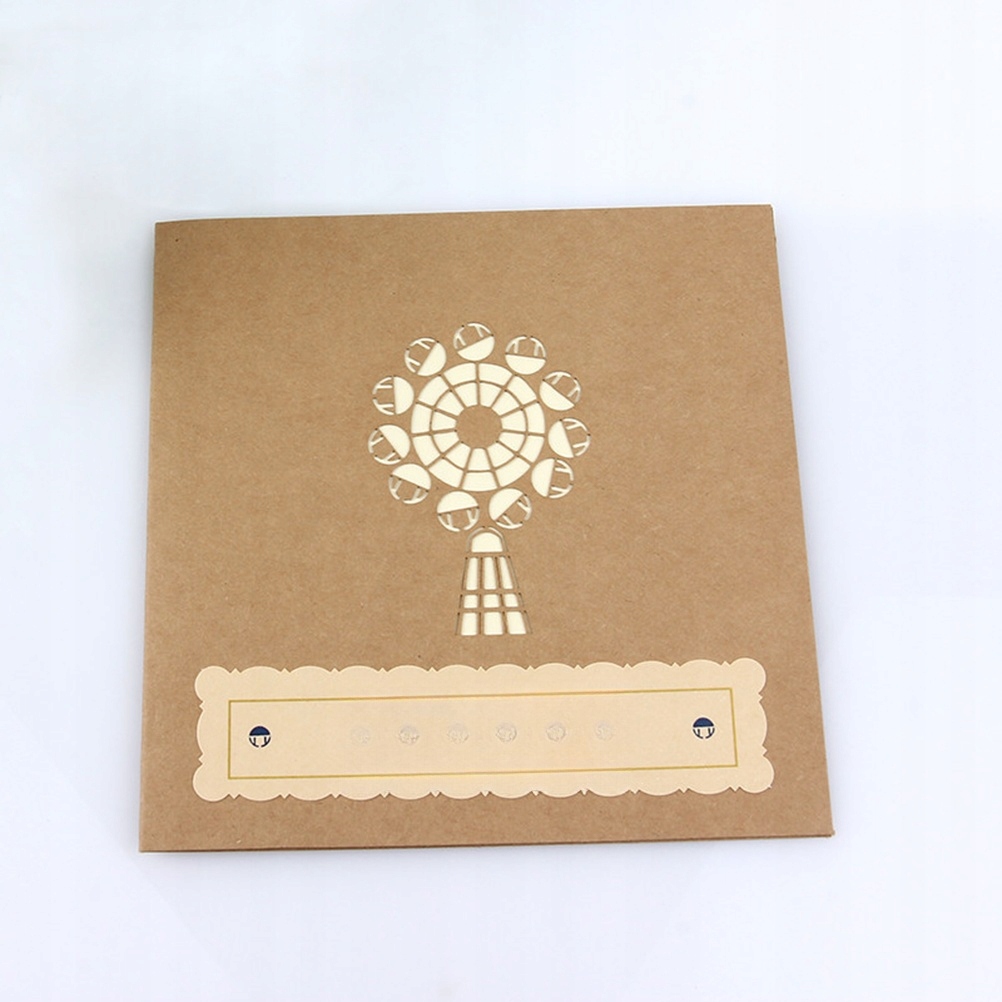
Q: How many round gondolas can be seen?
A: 11